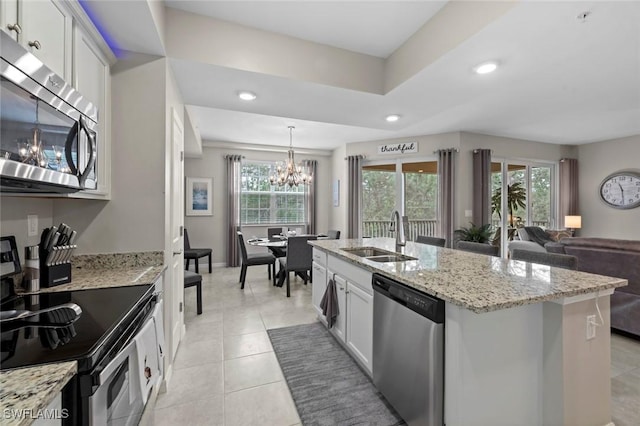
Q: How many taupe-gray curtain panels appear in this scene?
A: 6